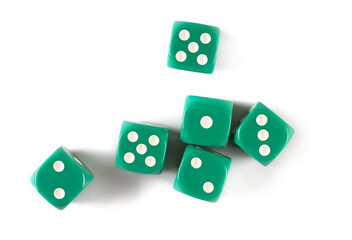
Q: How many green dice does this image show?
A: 6